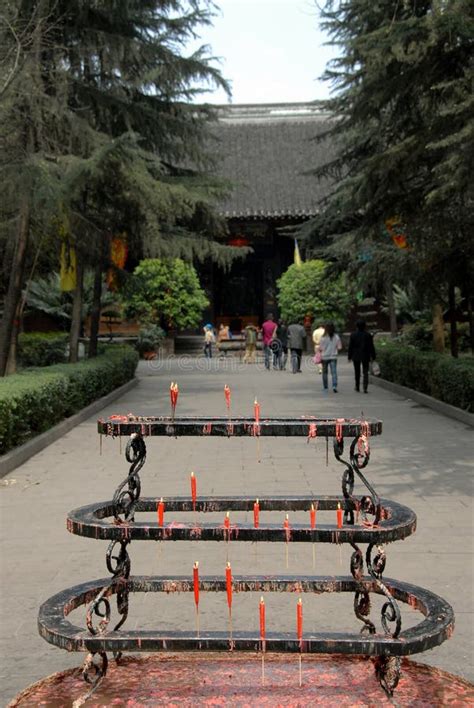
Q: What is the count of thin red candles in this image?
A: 15